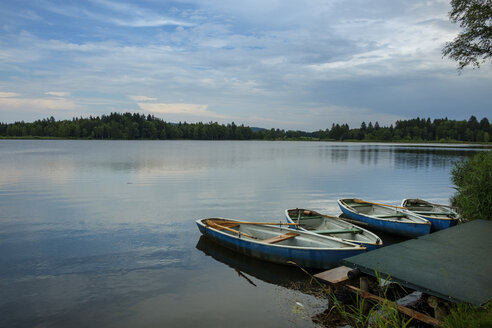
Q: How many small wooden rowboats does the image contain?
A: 4